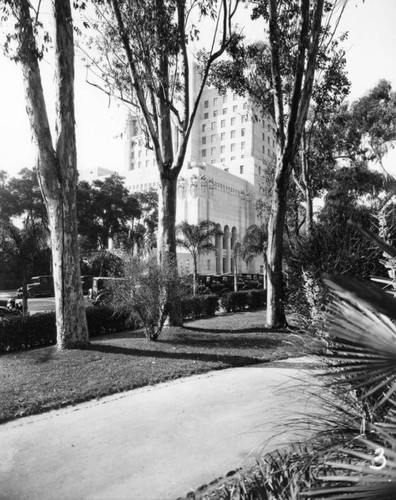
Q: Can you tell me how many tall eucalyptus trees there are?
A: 3